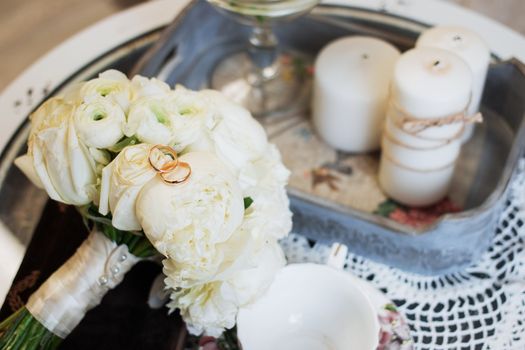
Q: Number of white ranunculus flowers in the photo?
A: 4